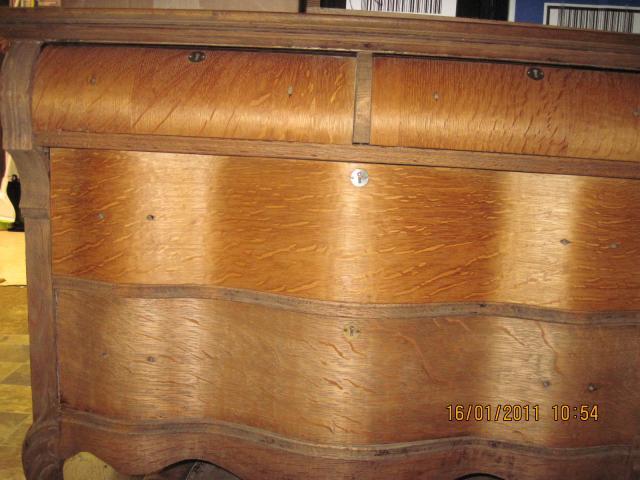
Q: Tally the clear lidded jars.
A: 0